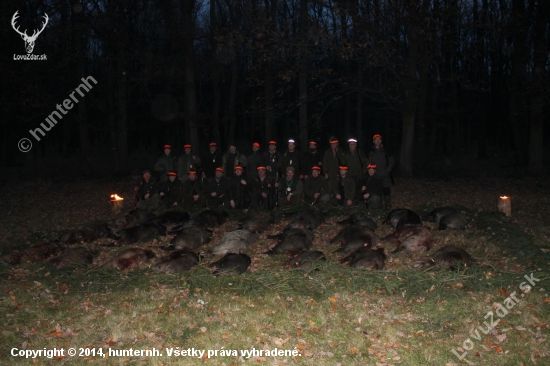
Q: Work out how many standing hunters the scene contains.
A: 11